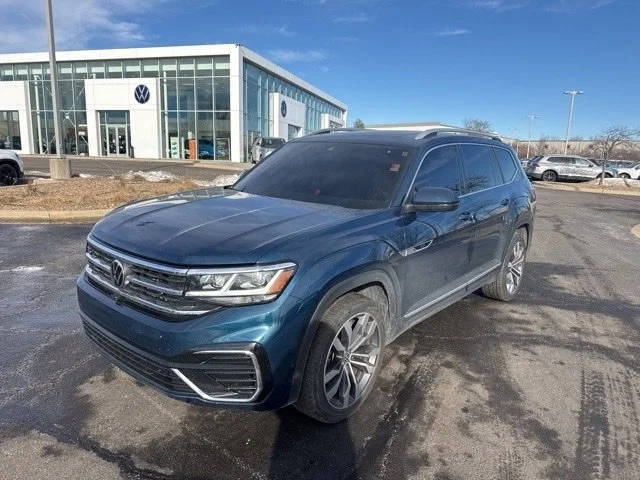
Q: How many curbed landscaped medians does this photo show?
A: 2